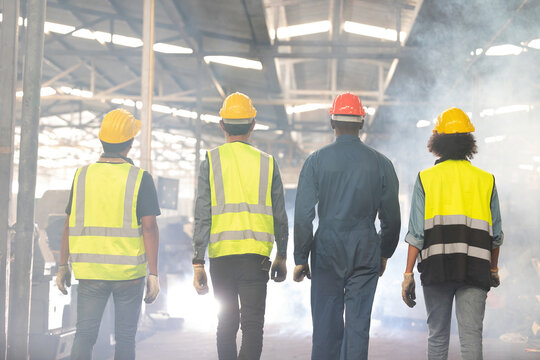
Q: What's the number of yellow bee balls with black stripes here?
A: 0